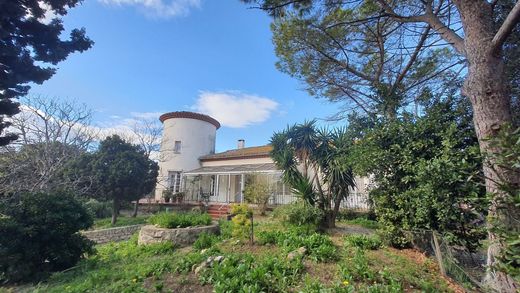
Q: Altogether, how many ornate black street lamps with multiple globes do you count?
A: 0